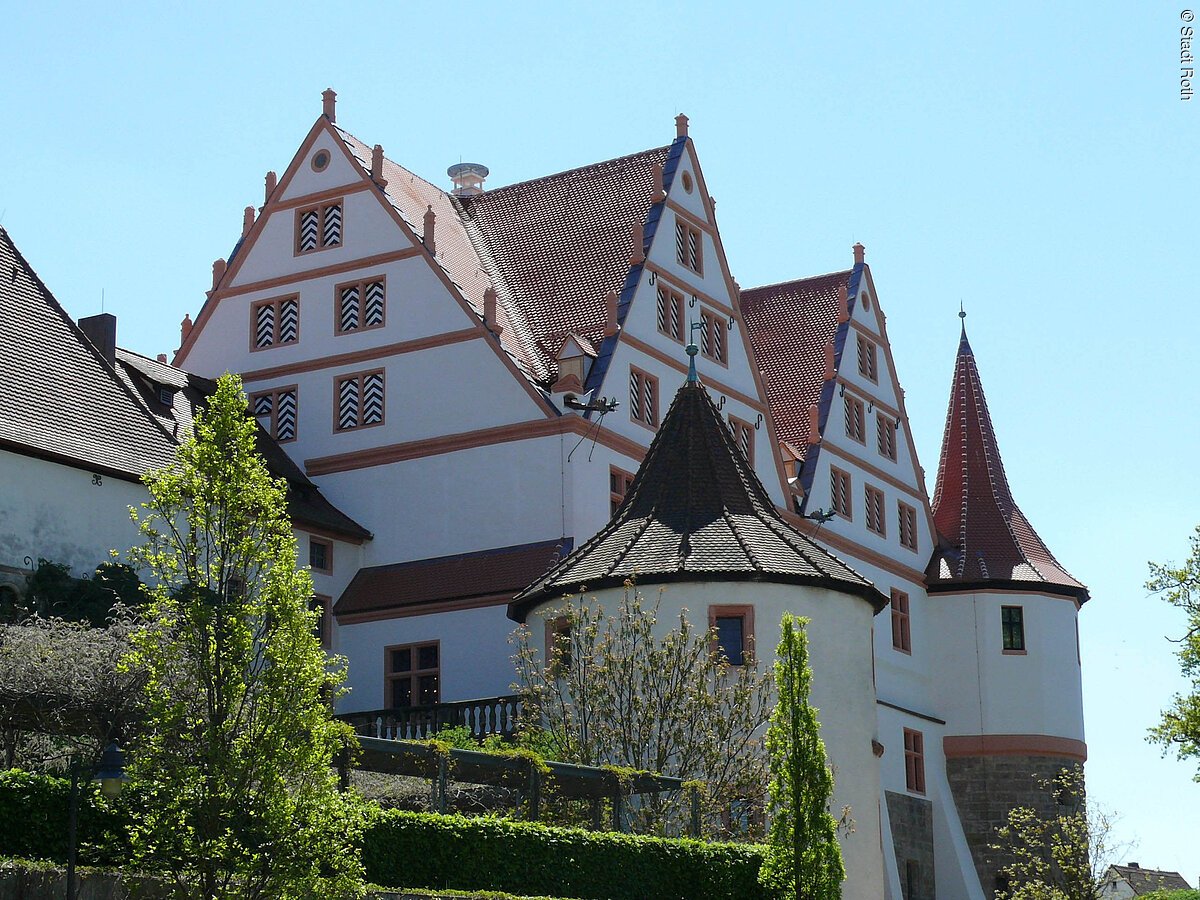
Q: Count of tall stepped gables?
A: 3